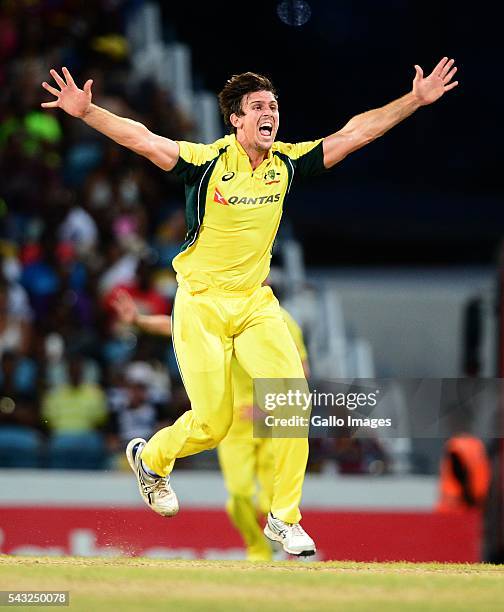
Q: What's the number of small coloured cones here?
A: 0